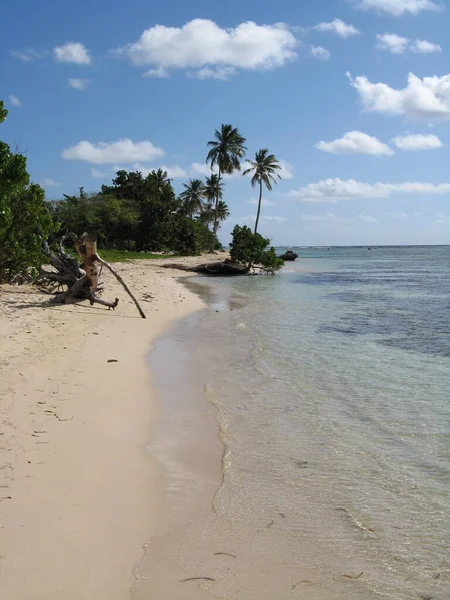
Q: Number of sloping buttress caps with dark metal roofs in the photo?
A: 0